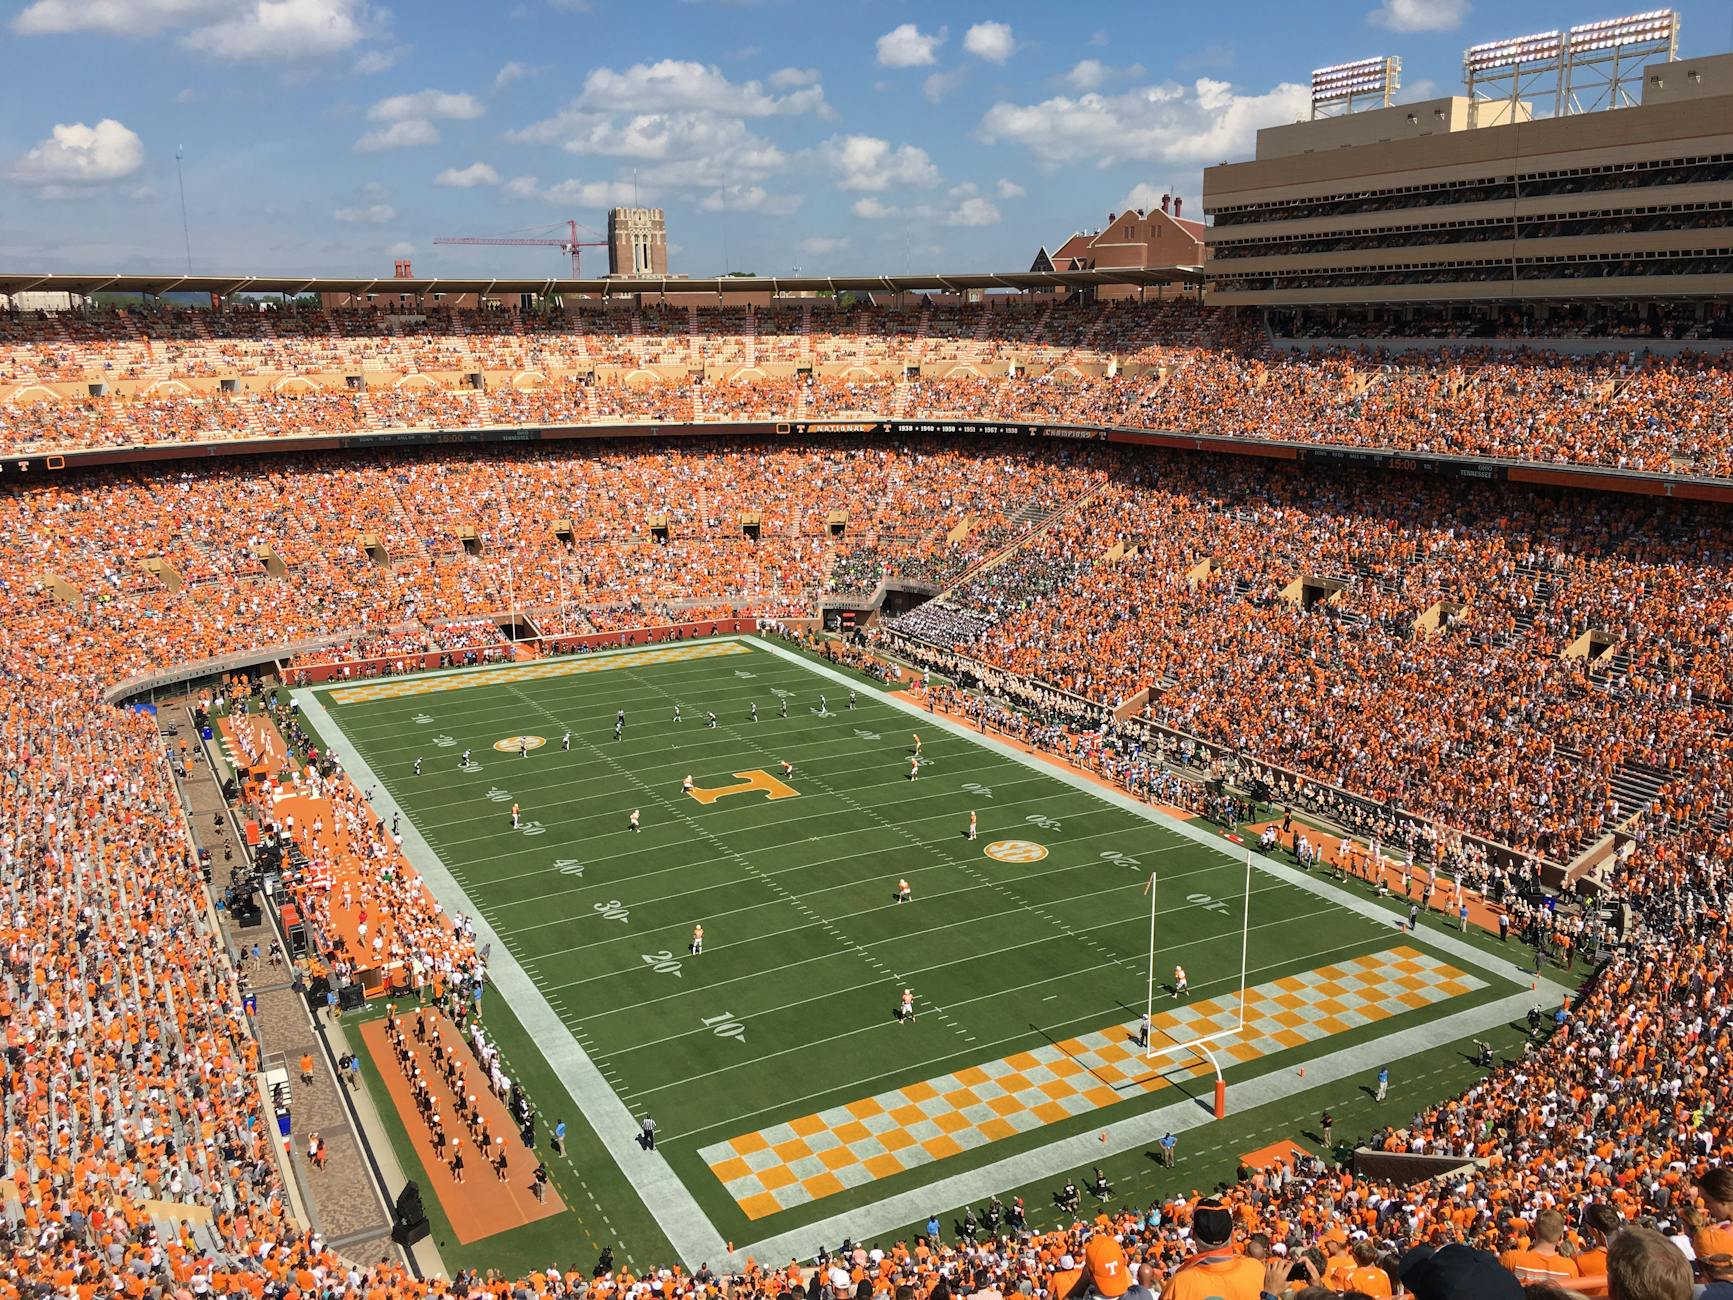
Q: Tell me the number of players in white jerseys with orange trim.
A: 11